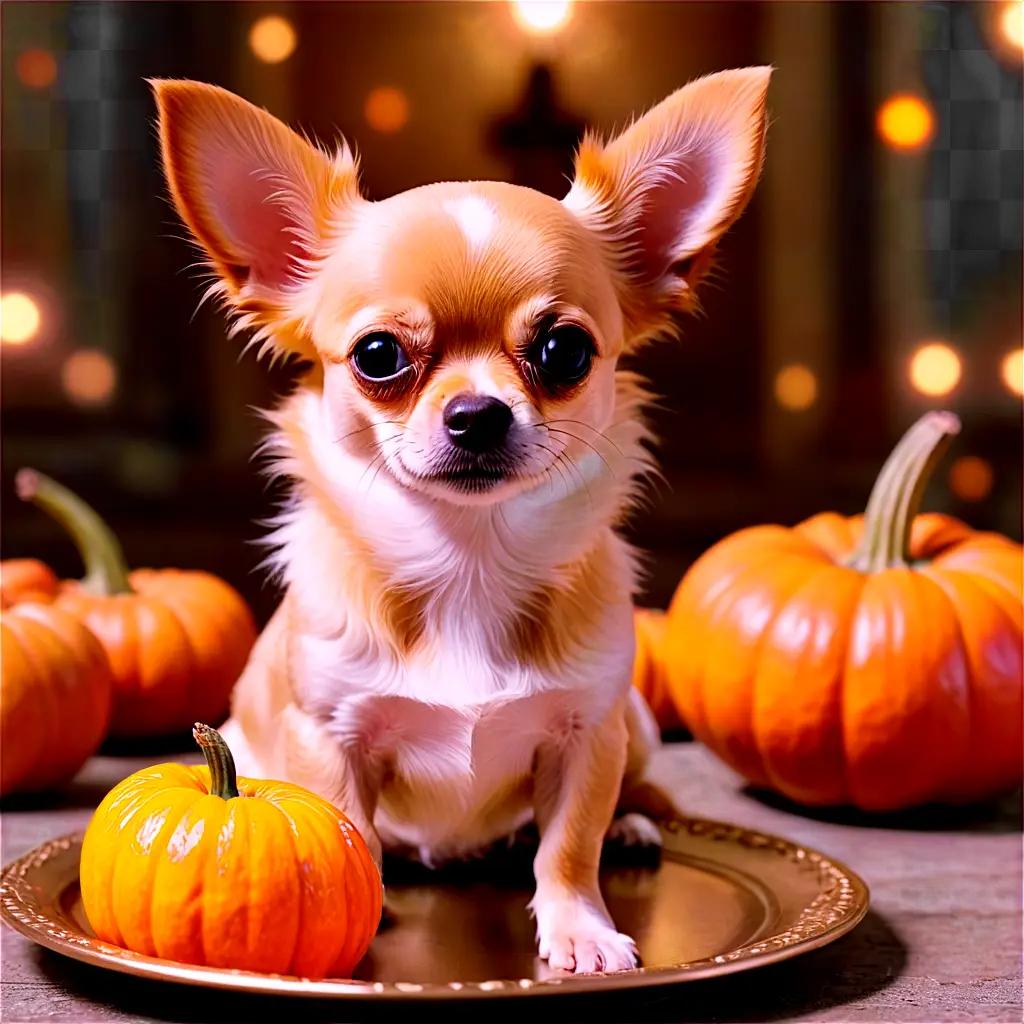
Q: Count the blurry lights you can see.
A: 12